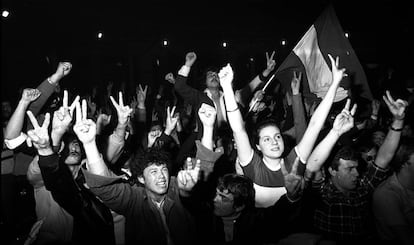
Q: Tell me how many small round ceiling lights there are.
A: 6